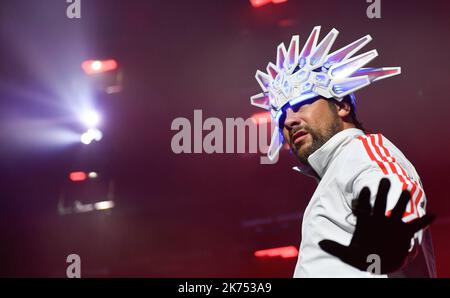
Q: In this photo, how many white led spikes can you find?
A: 12